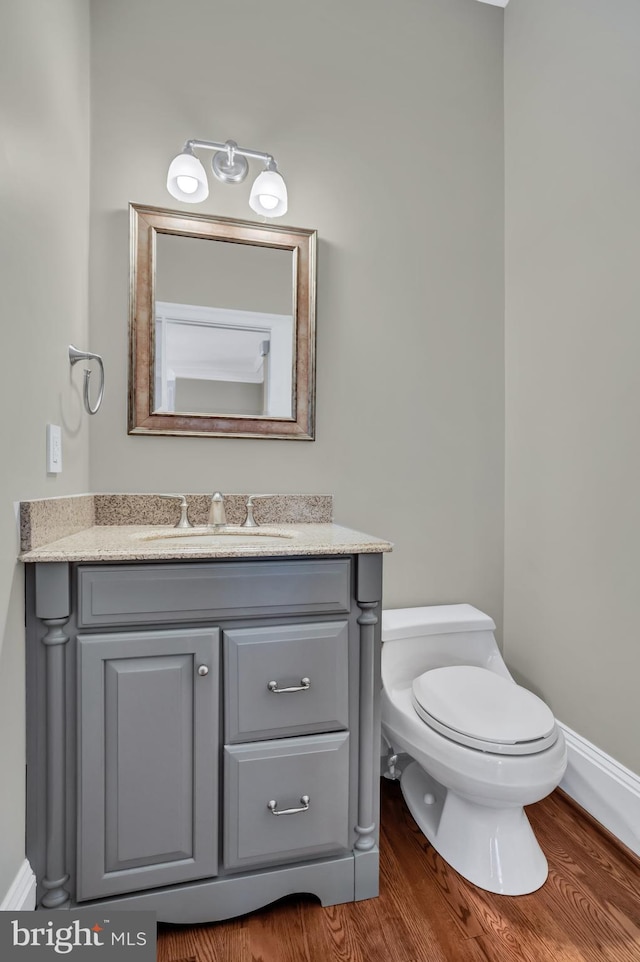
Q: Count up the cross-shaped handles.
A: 0